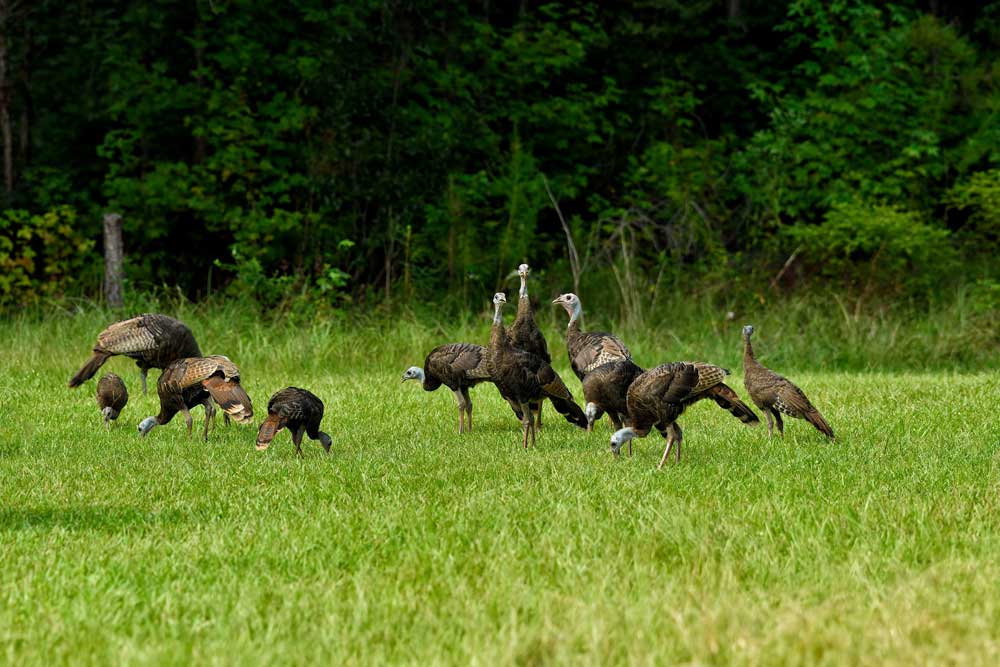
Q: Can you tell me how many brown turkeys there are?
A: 11